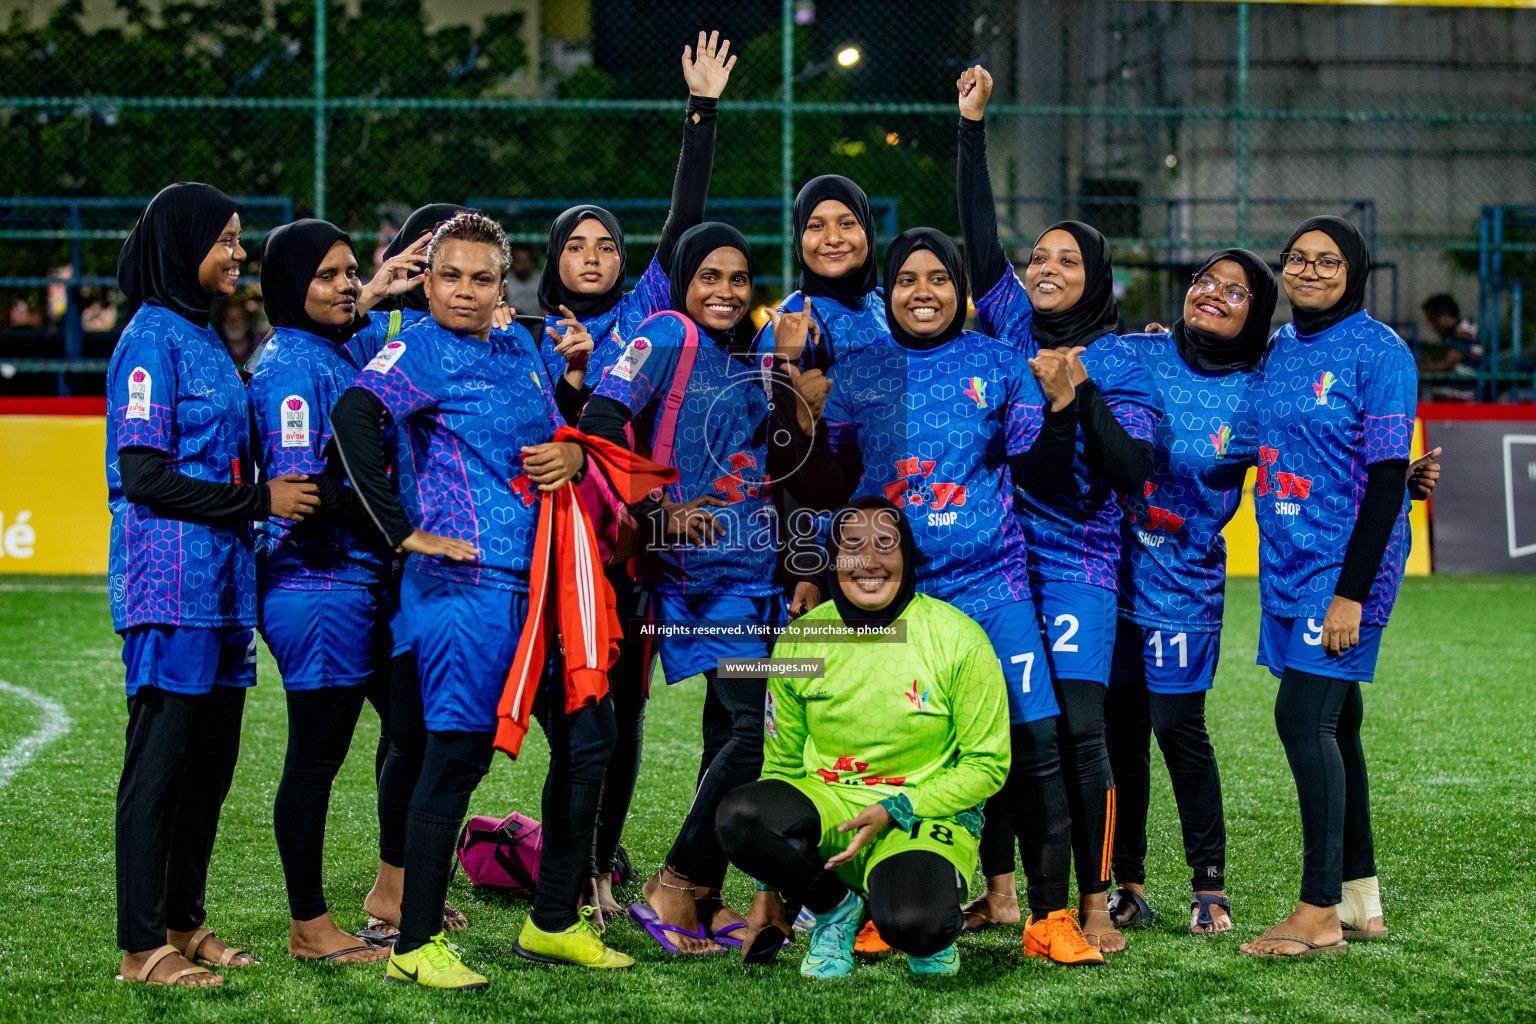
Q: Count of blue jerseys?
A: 11